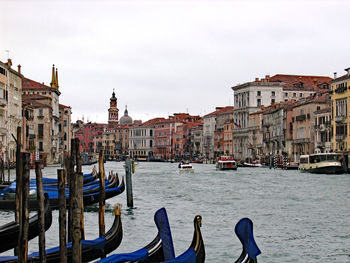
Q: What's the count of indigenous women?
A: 0